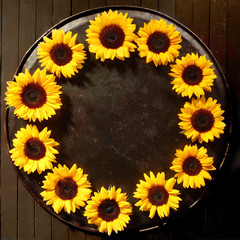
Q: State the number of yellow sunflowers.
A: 11